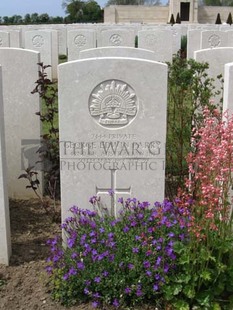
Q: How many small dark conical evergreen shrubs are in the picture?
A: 4